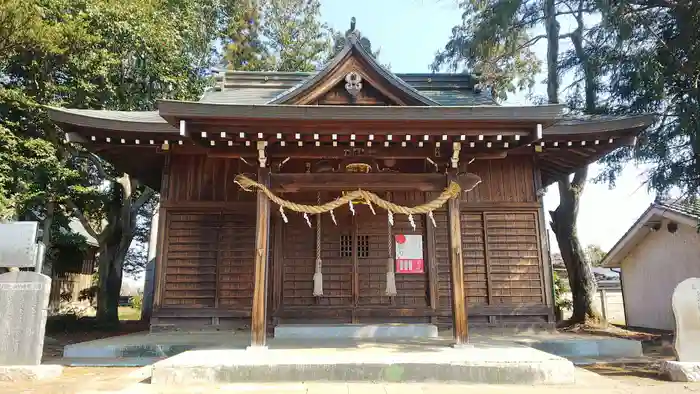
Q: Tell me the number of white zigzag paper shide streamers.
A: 8